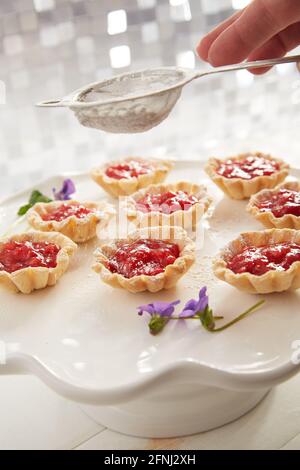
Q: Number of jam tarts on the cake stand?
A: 8